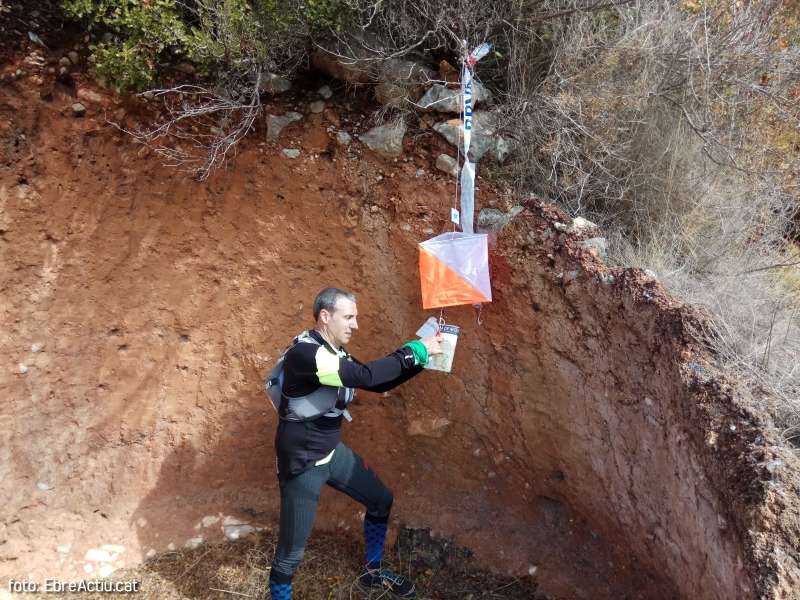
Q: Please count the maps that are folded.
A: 1